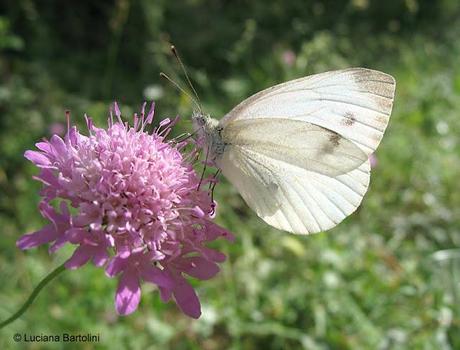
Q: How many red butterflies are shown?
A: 0